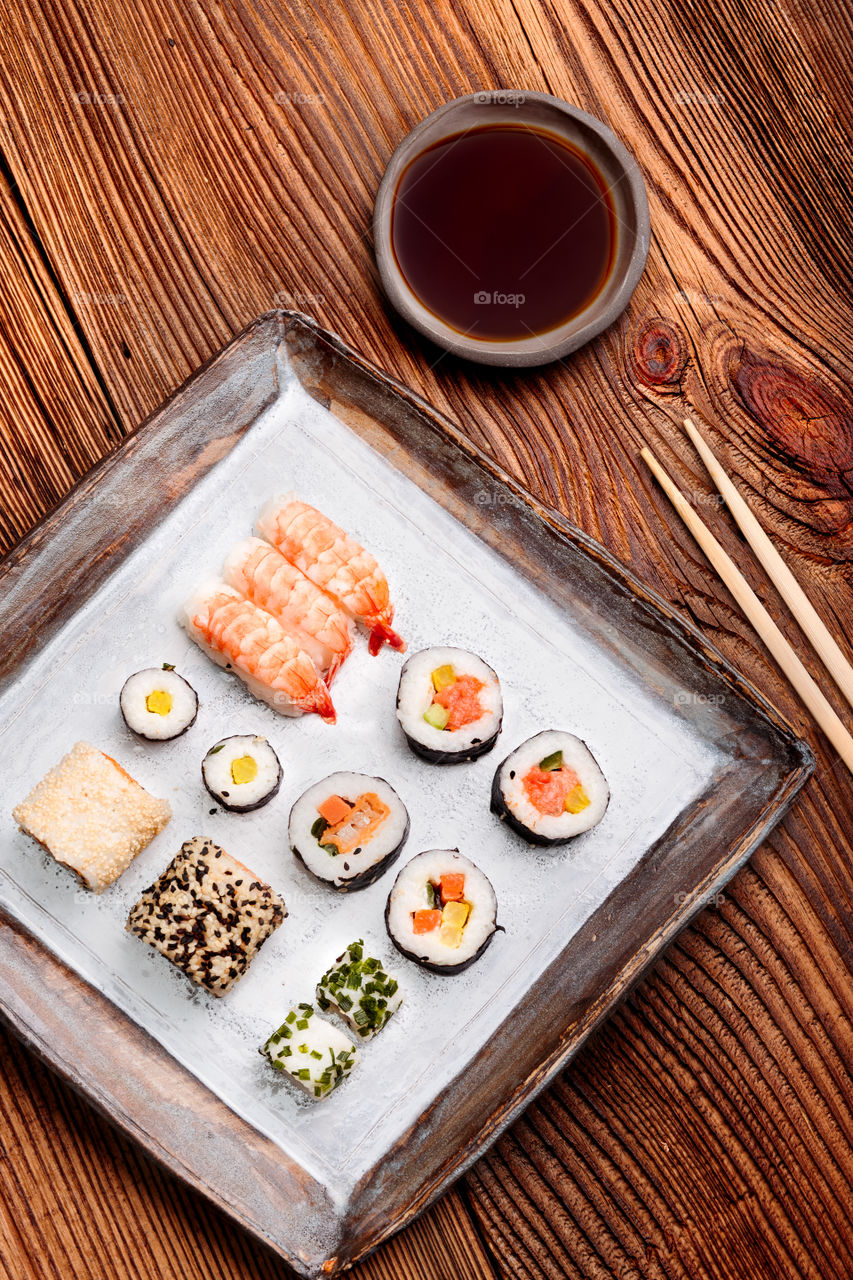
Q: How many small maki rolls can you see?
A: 2